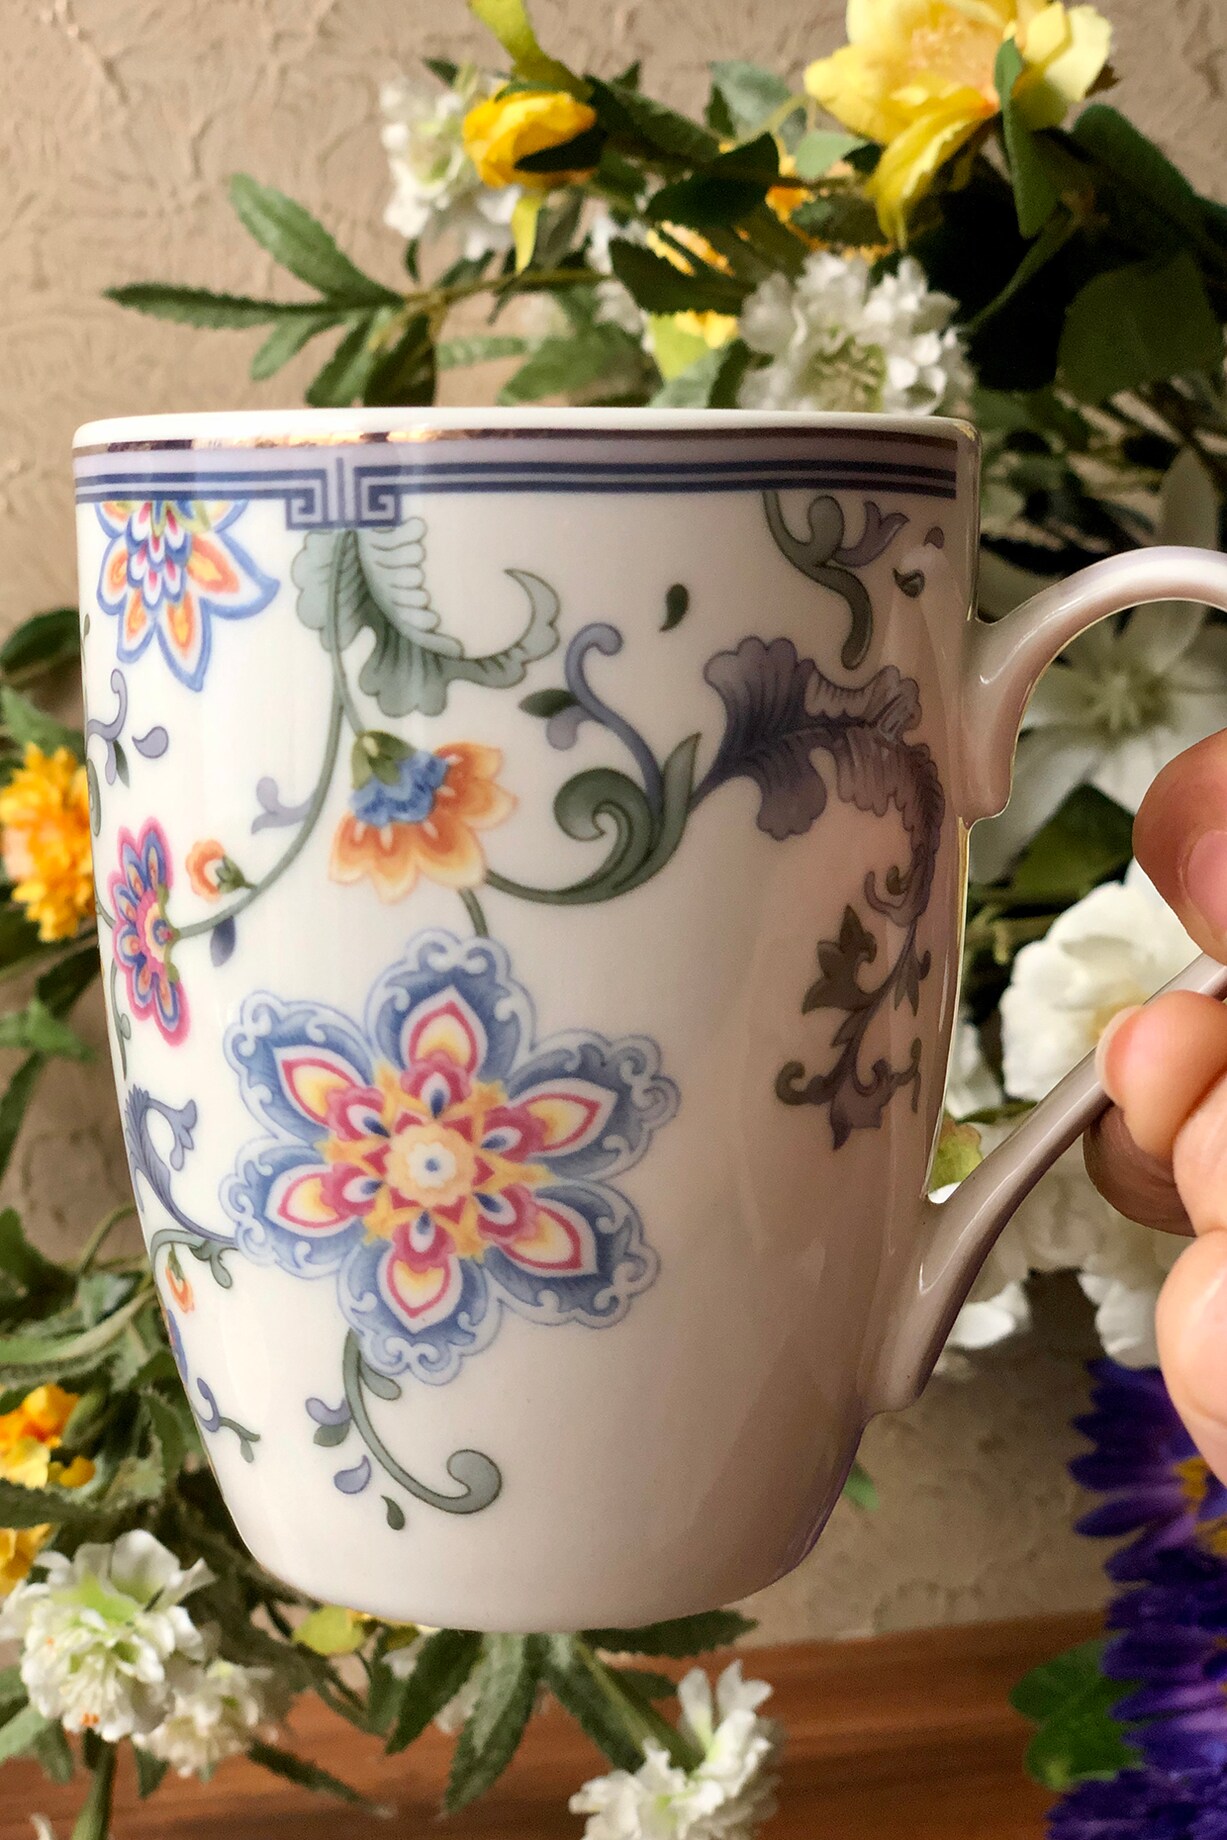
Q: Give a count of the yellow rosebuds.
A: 1